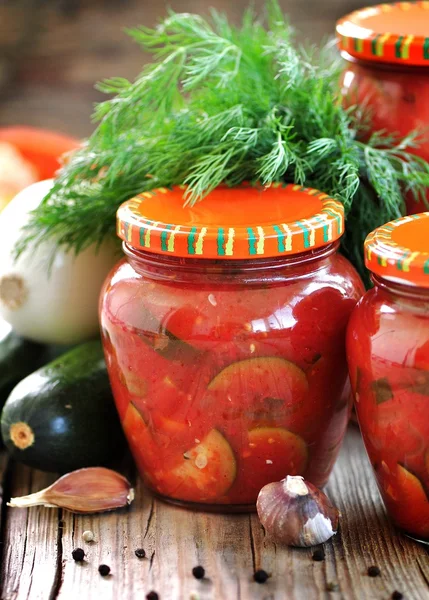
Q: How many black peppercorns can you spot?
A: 9